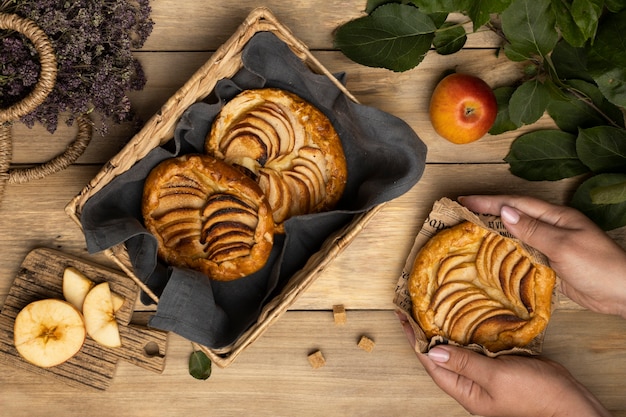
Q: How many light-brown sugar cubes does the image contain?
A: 3